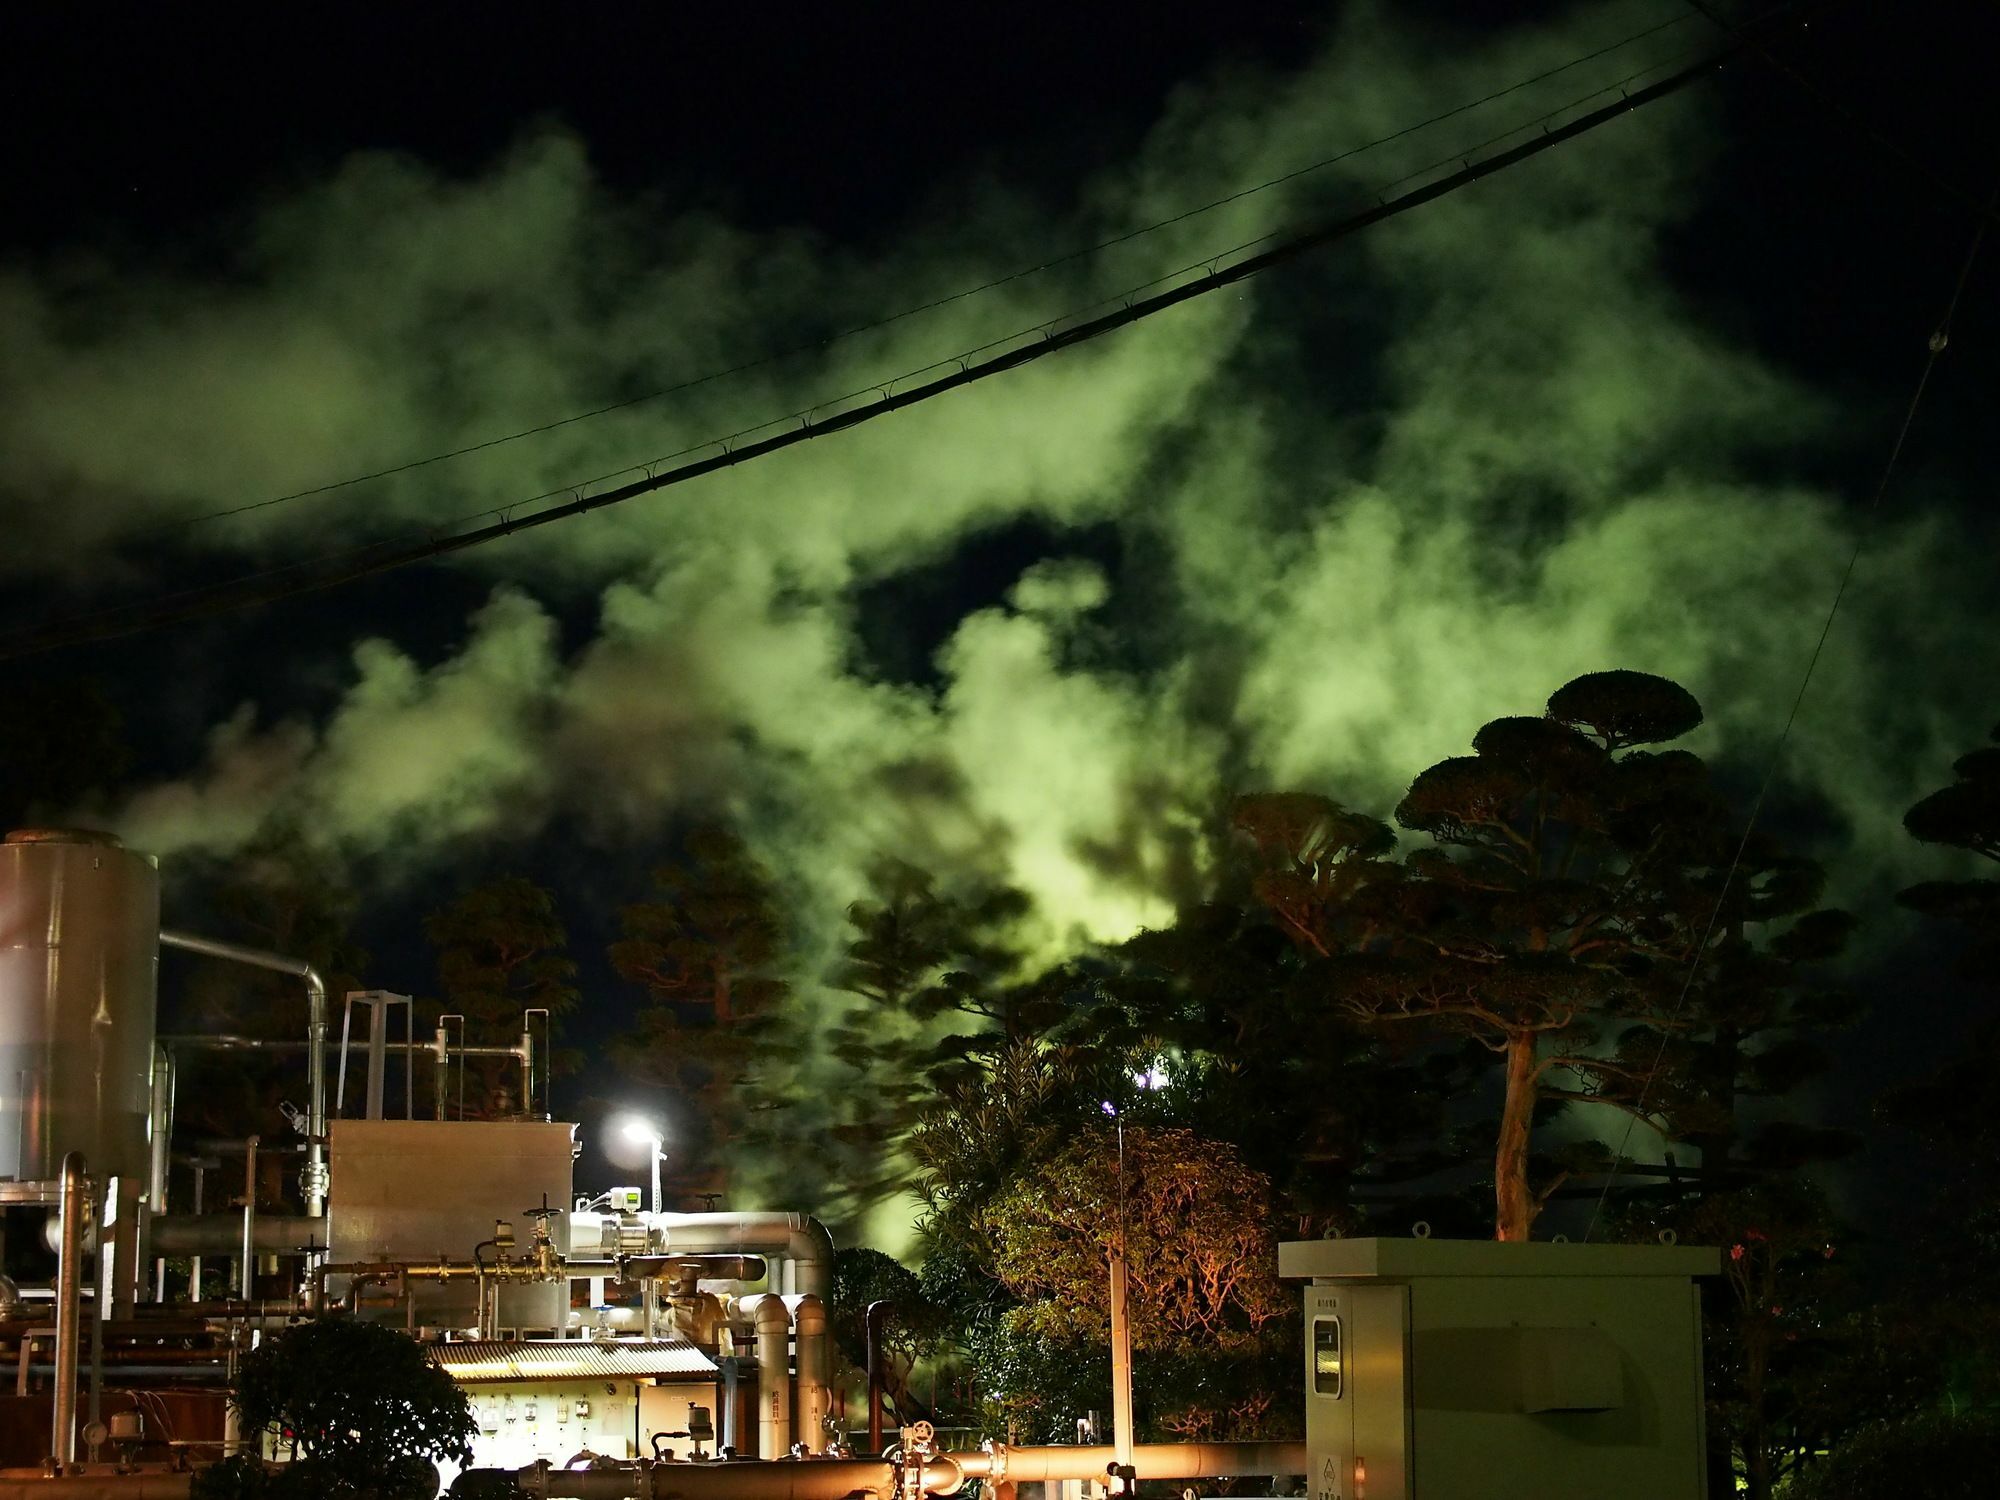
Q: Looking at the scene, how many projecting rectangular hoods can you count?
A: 1